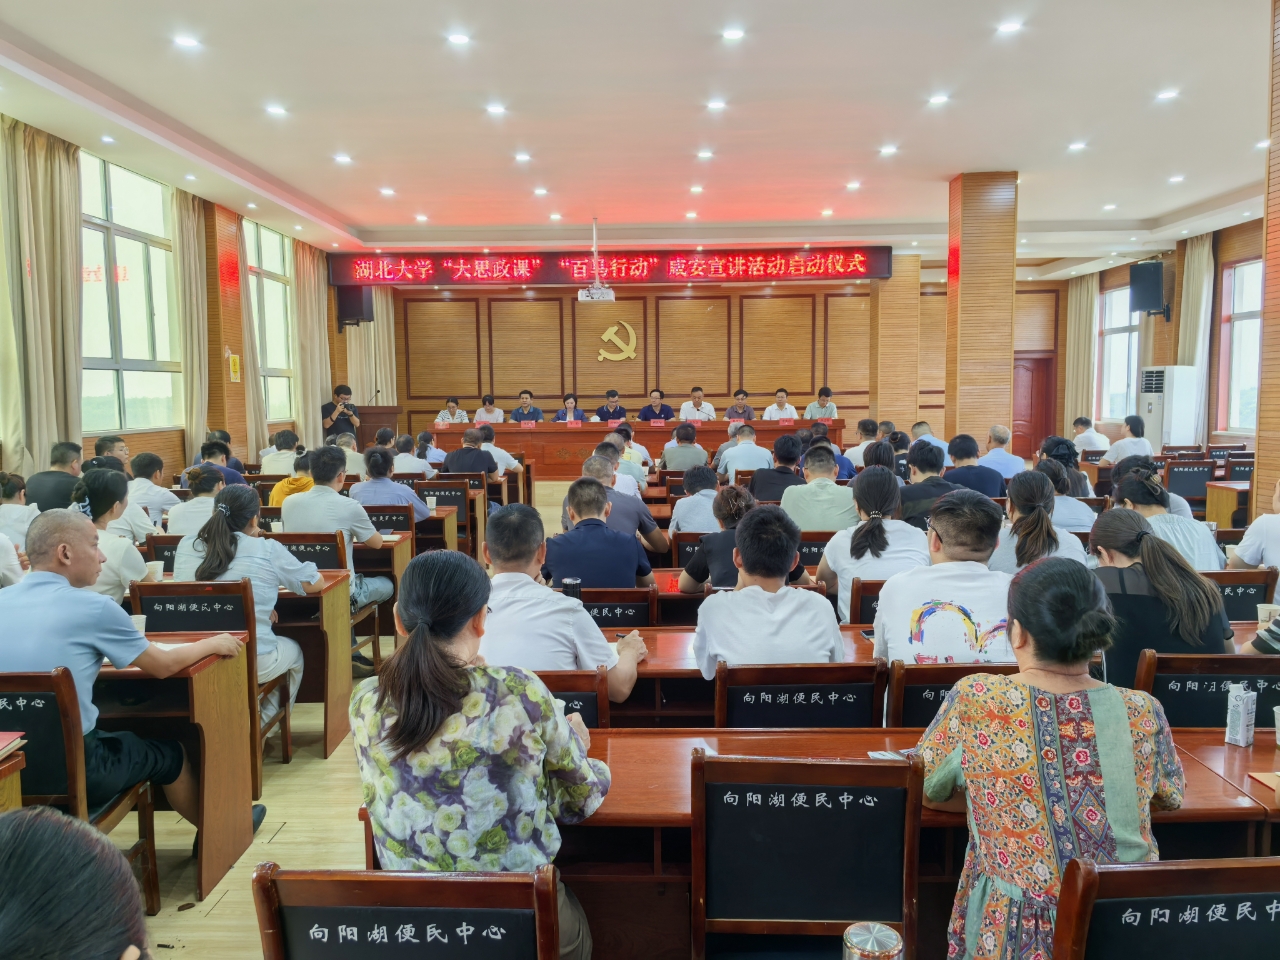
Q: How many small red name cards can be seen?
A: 10